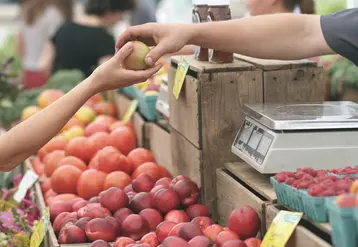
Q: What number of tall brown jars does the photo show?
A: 2